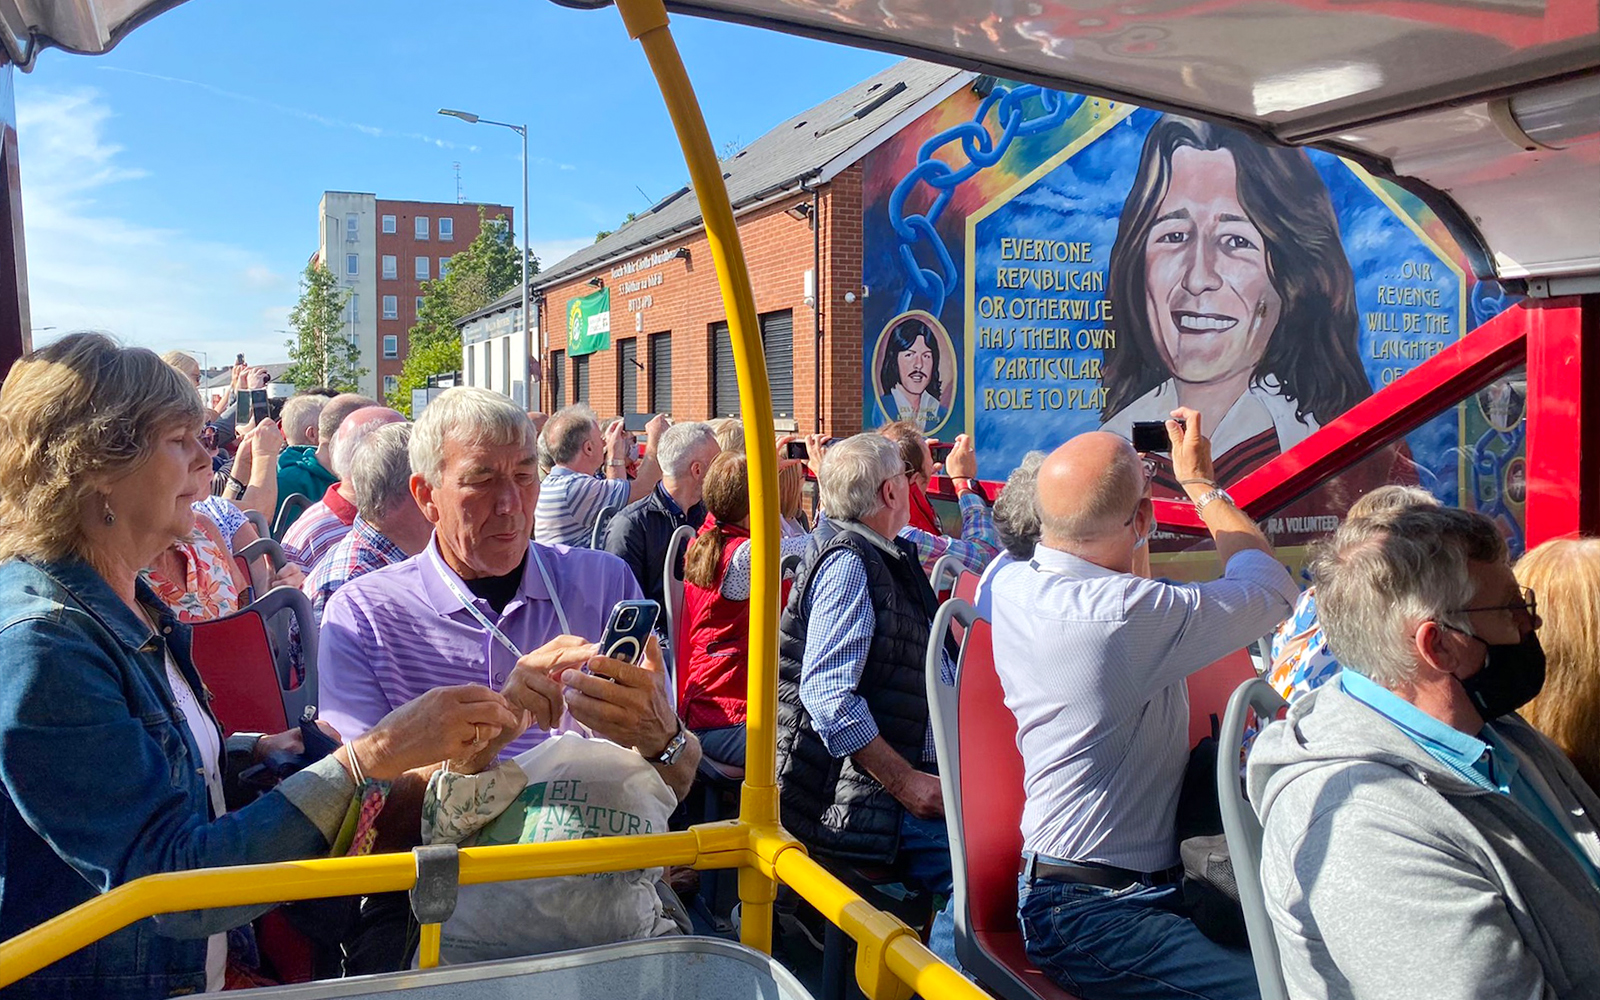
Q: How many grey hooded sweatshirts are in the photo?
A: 1